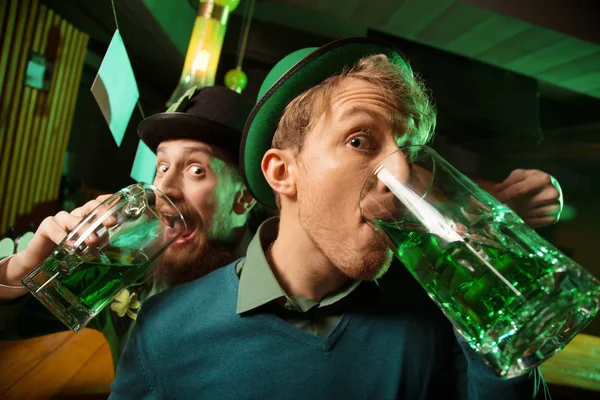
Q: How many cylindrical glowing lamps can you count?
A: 1